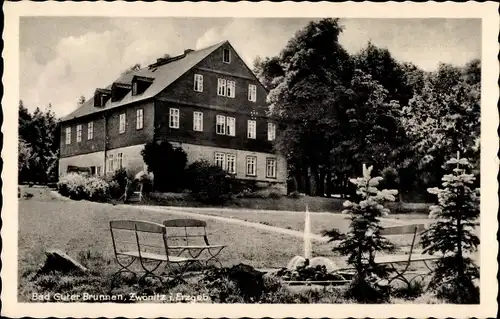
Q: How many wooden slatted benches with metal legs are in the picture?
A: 3